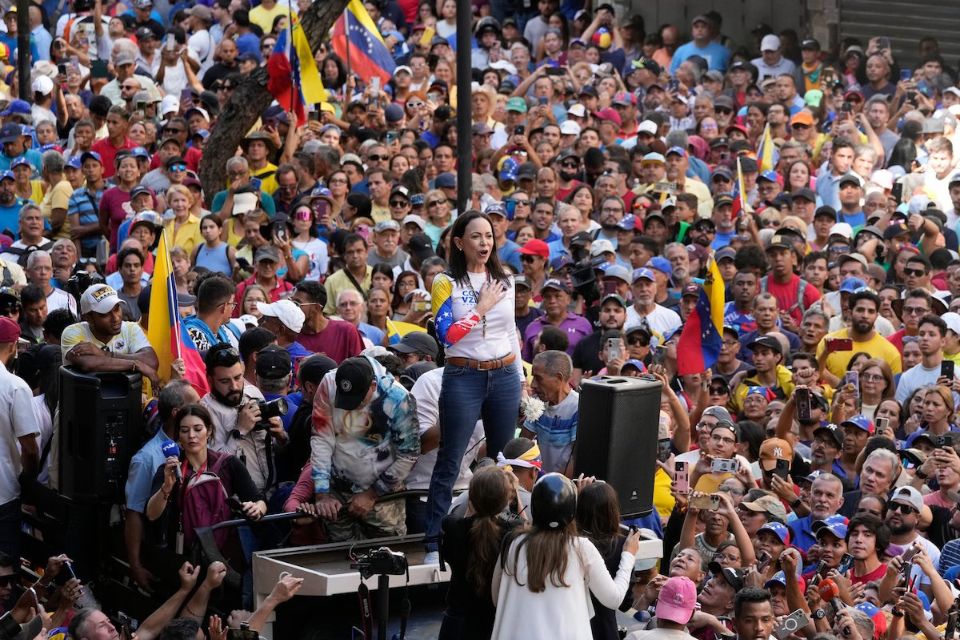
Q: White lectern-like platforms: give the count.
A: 1